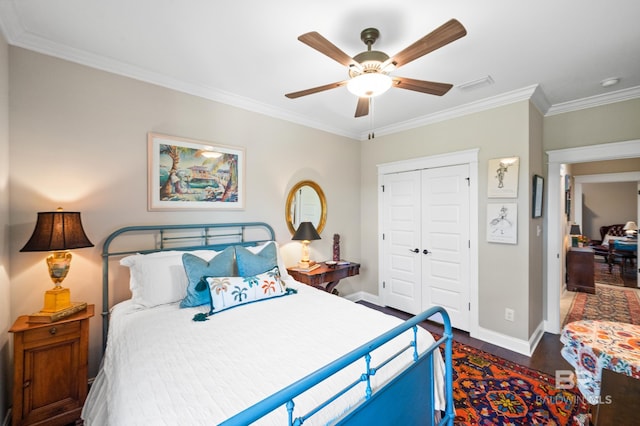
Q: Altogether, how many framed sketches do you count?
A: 2